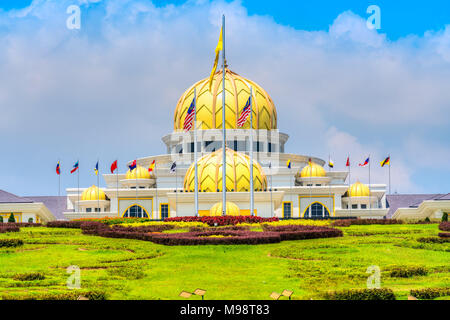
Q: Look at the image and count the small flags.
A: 14